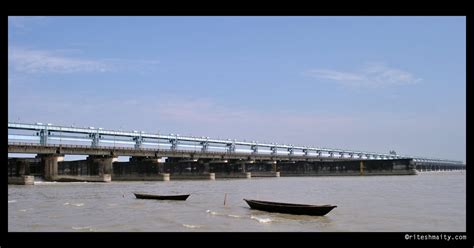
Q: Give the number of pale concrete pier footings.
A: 6